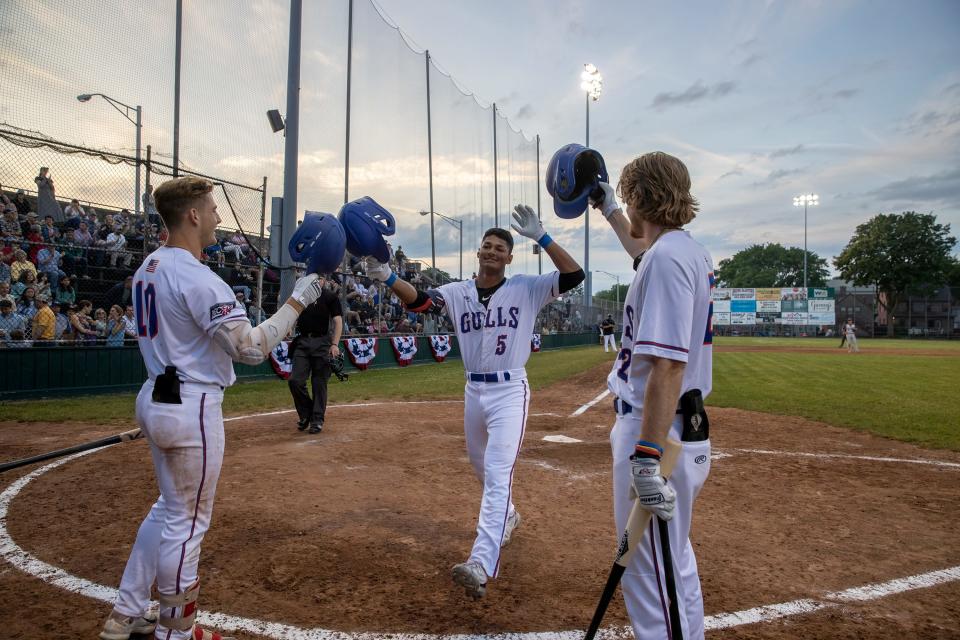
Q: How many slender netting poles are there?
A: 5